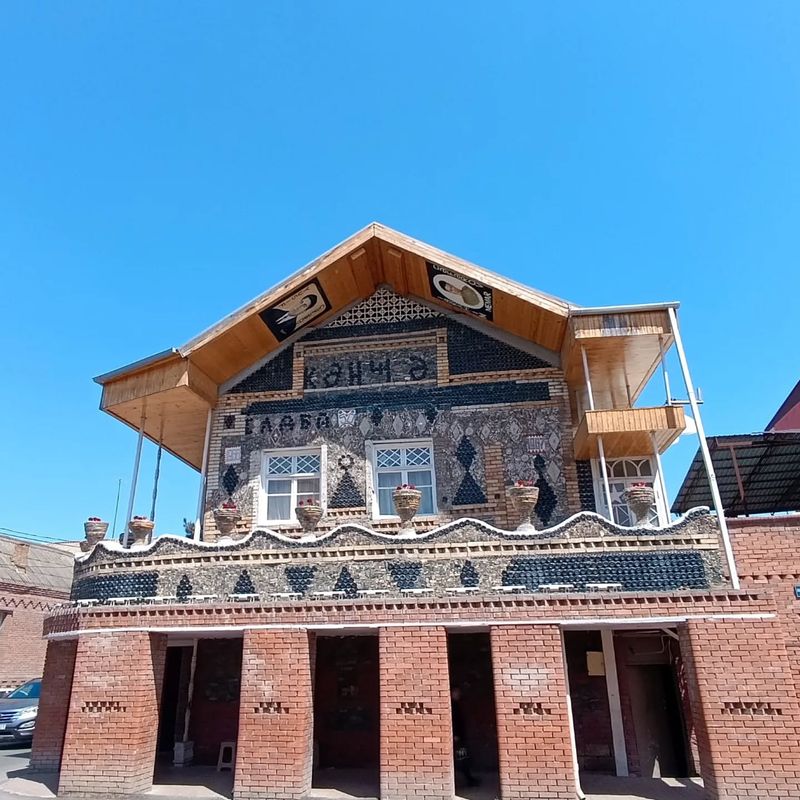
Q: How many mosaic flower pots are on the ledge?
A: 7